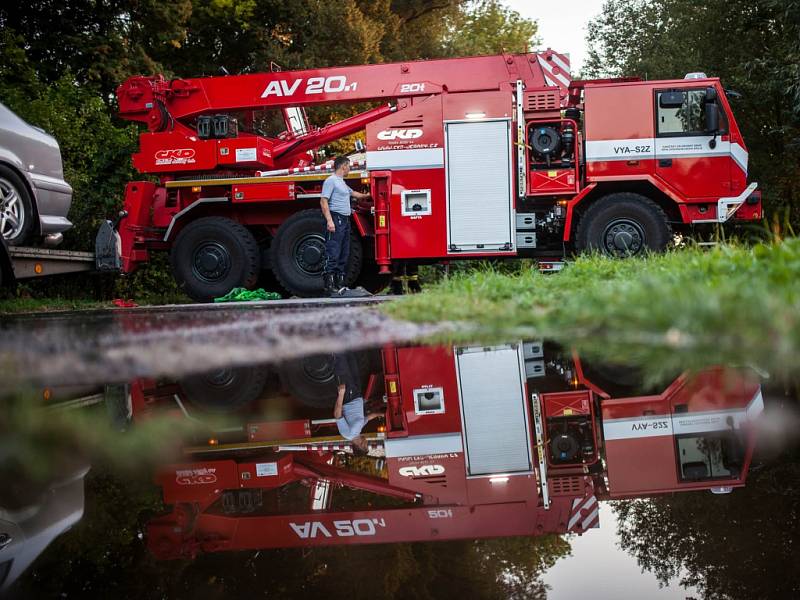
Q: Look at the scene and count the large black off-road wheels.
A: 3